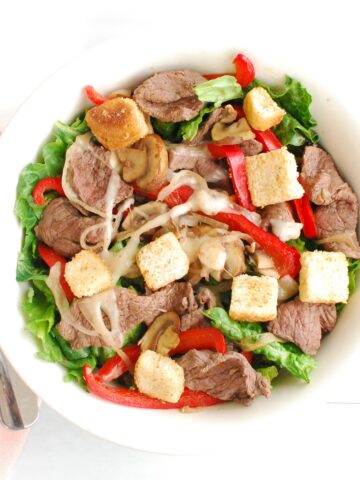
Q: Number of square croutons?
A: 8